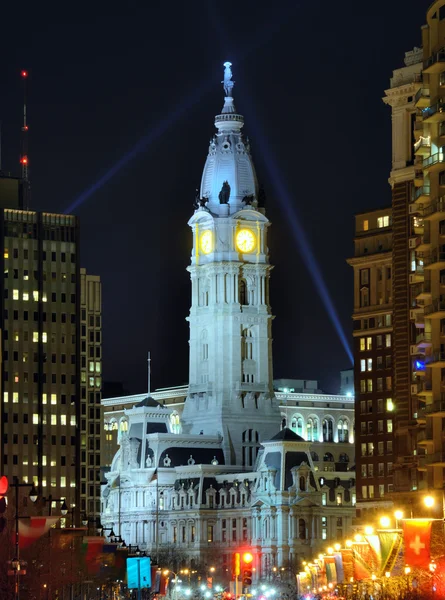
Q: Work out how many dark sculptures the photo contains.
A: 3